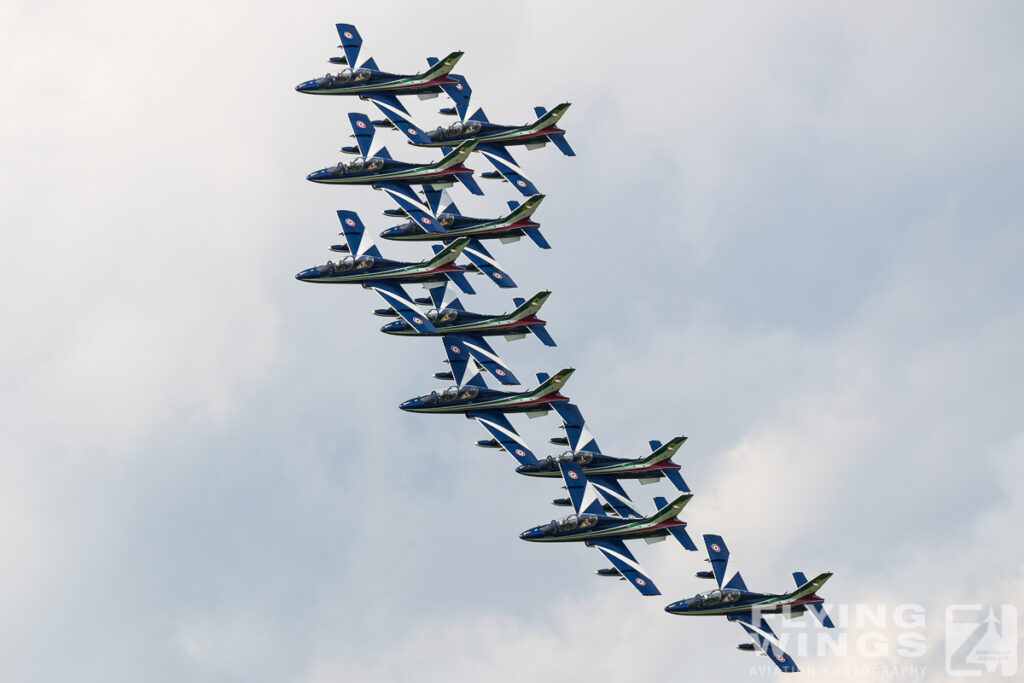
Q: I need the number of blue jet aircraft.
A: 10